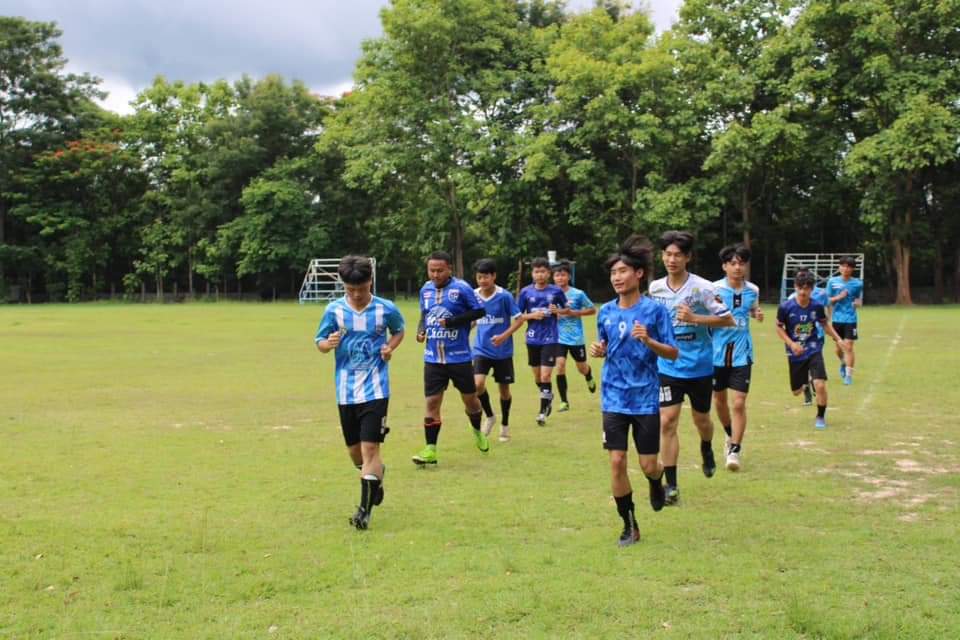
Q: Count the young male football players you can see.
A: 11